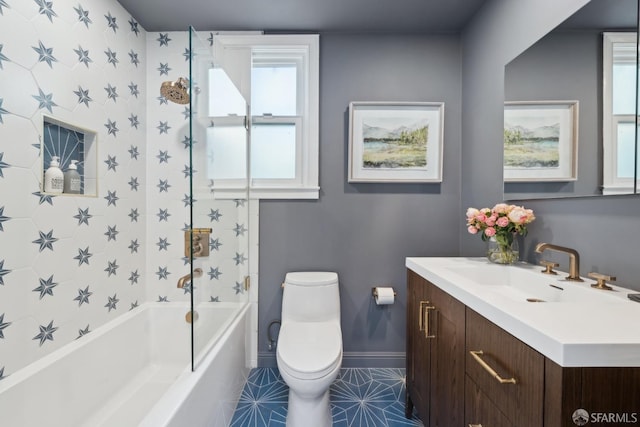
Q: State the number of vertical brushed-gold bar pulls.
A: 2